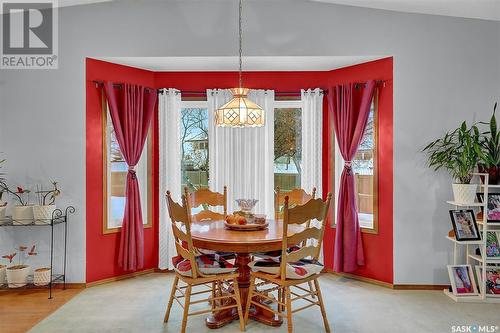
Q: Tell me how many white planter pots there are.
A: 7